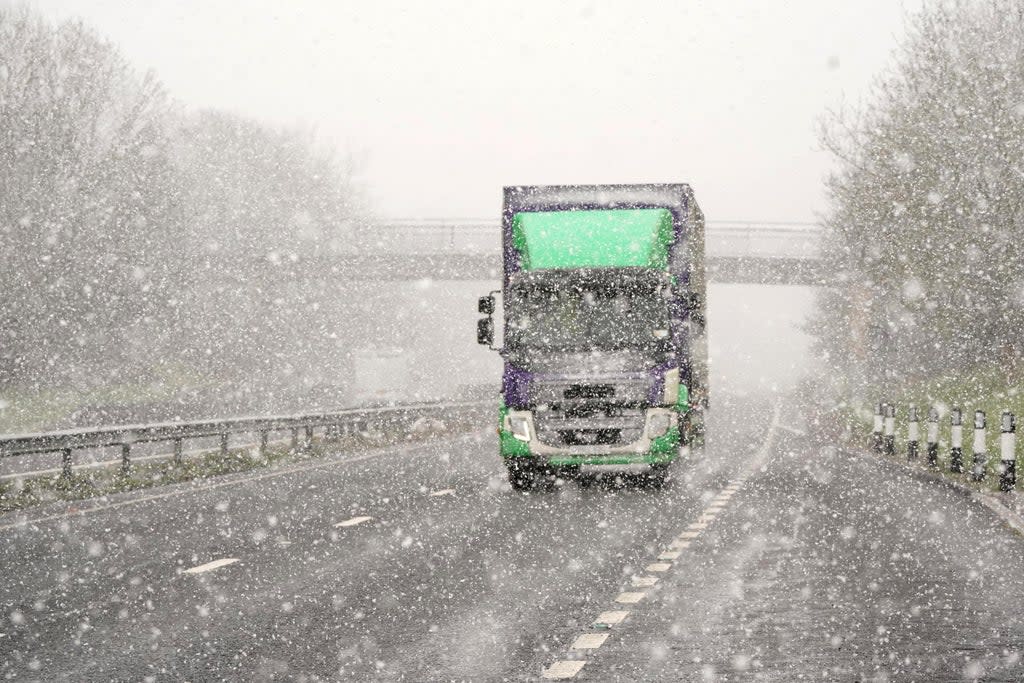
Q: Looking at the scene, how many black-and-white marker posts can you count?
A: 7